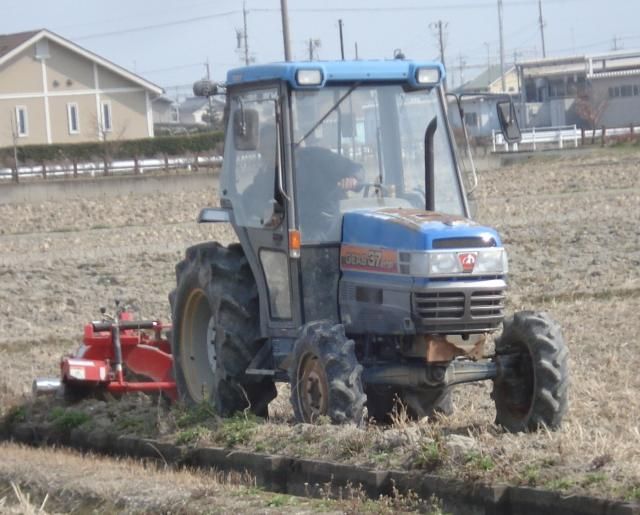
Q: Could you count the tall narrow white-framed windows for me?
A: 3